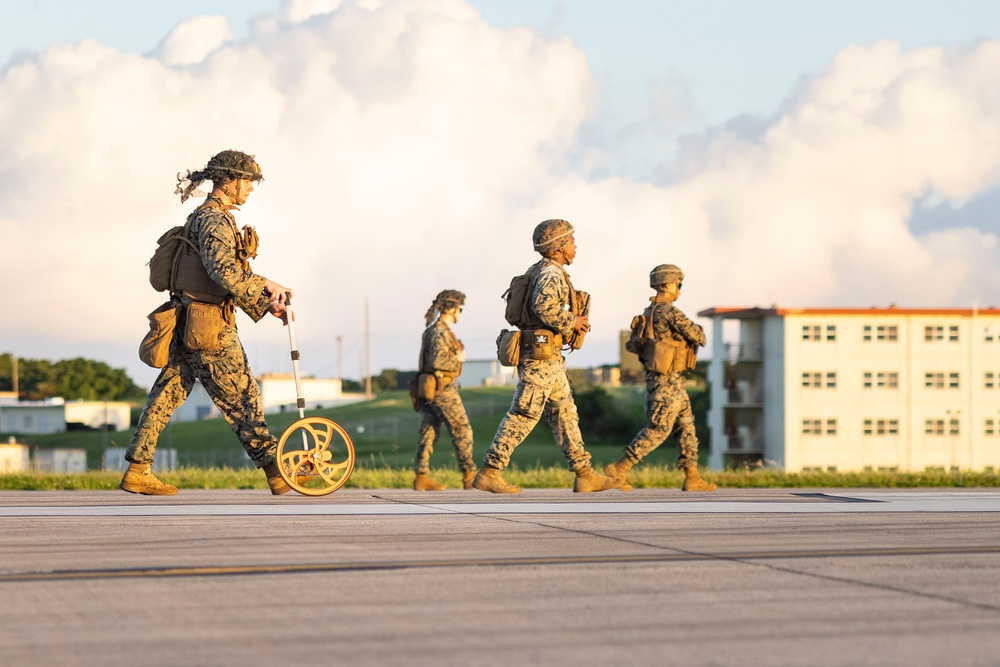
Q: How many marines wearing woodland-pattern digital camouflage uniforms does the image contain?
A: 4